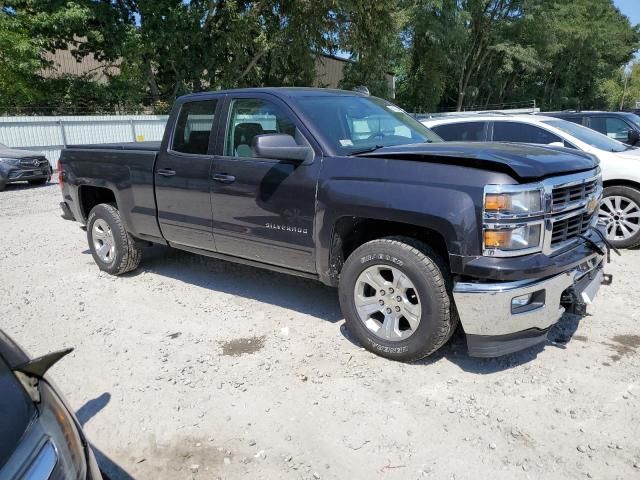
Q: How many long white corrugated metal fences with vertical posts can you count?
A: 1